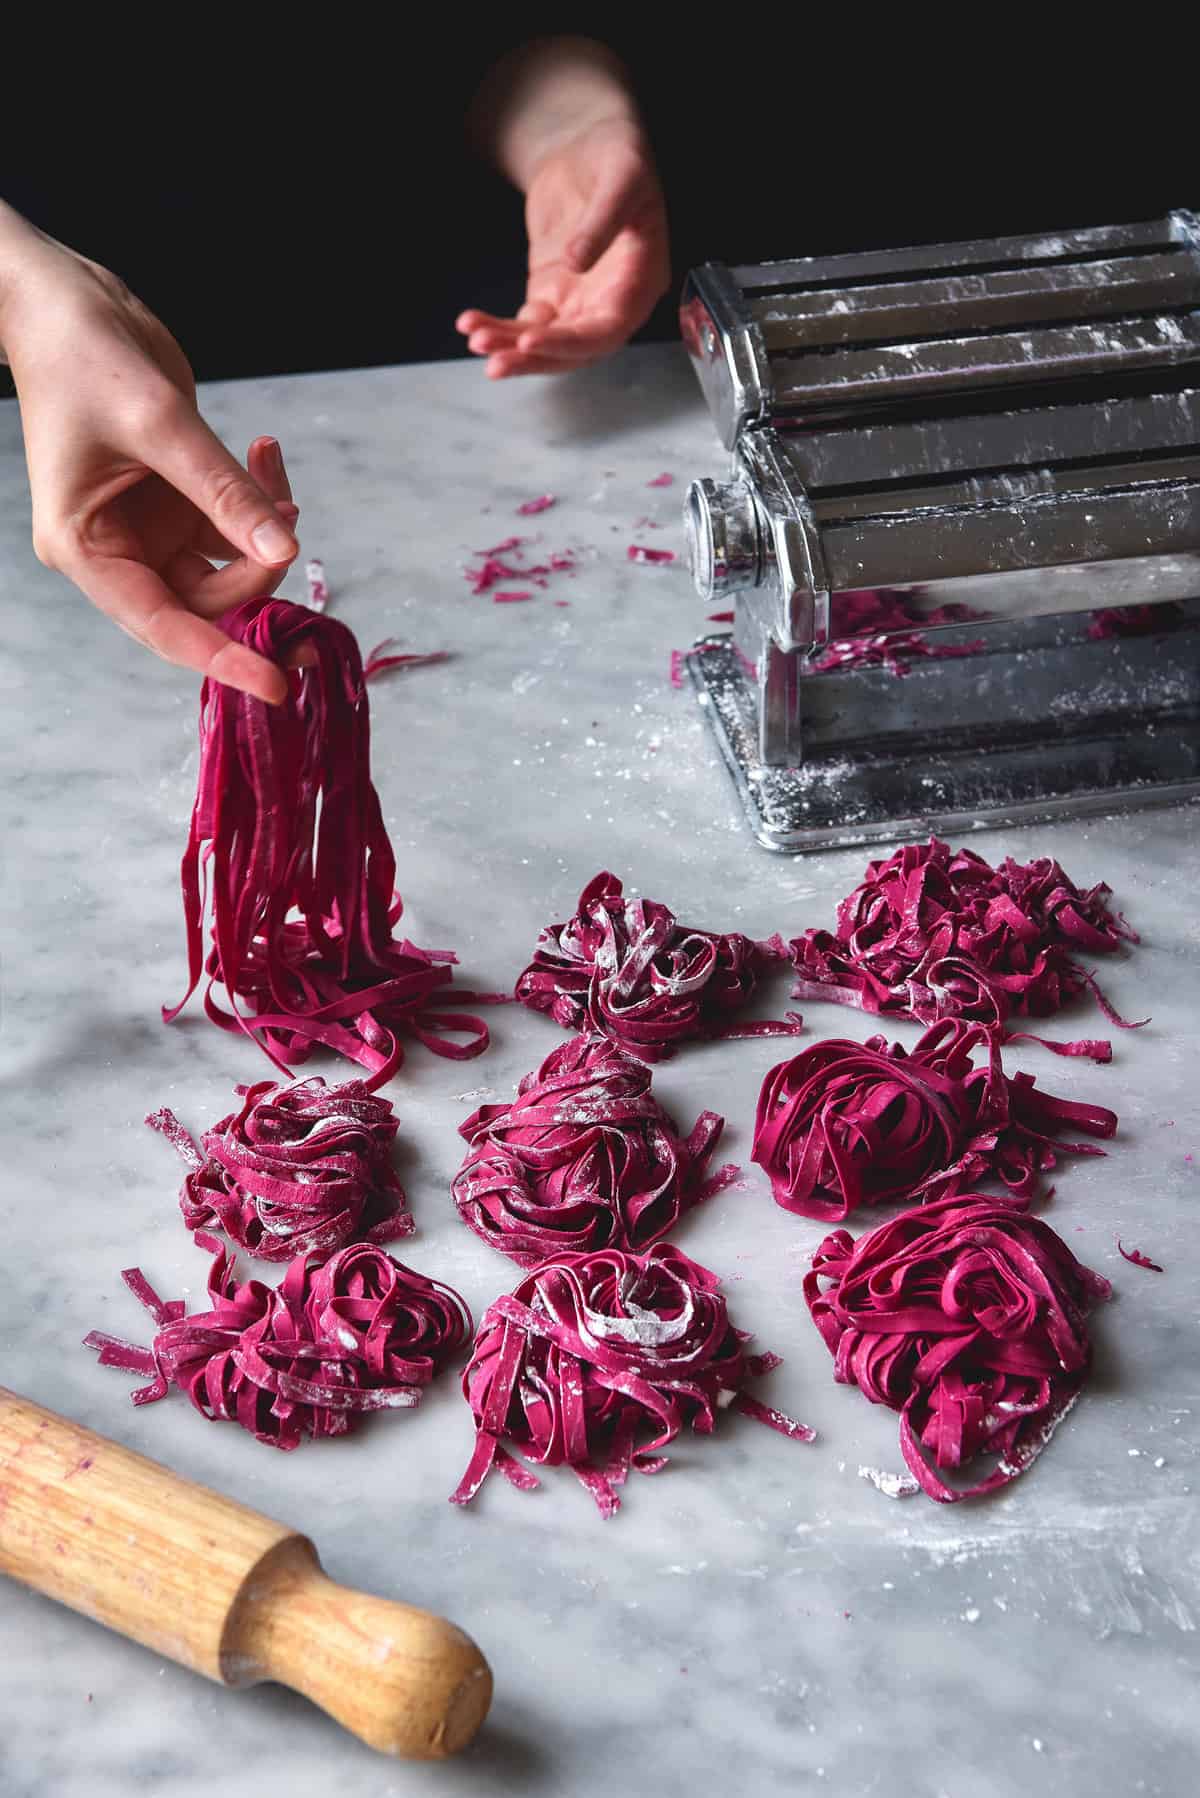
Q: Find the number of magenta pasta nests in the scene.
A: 8